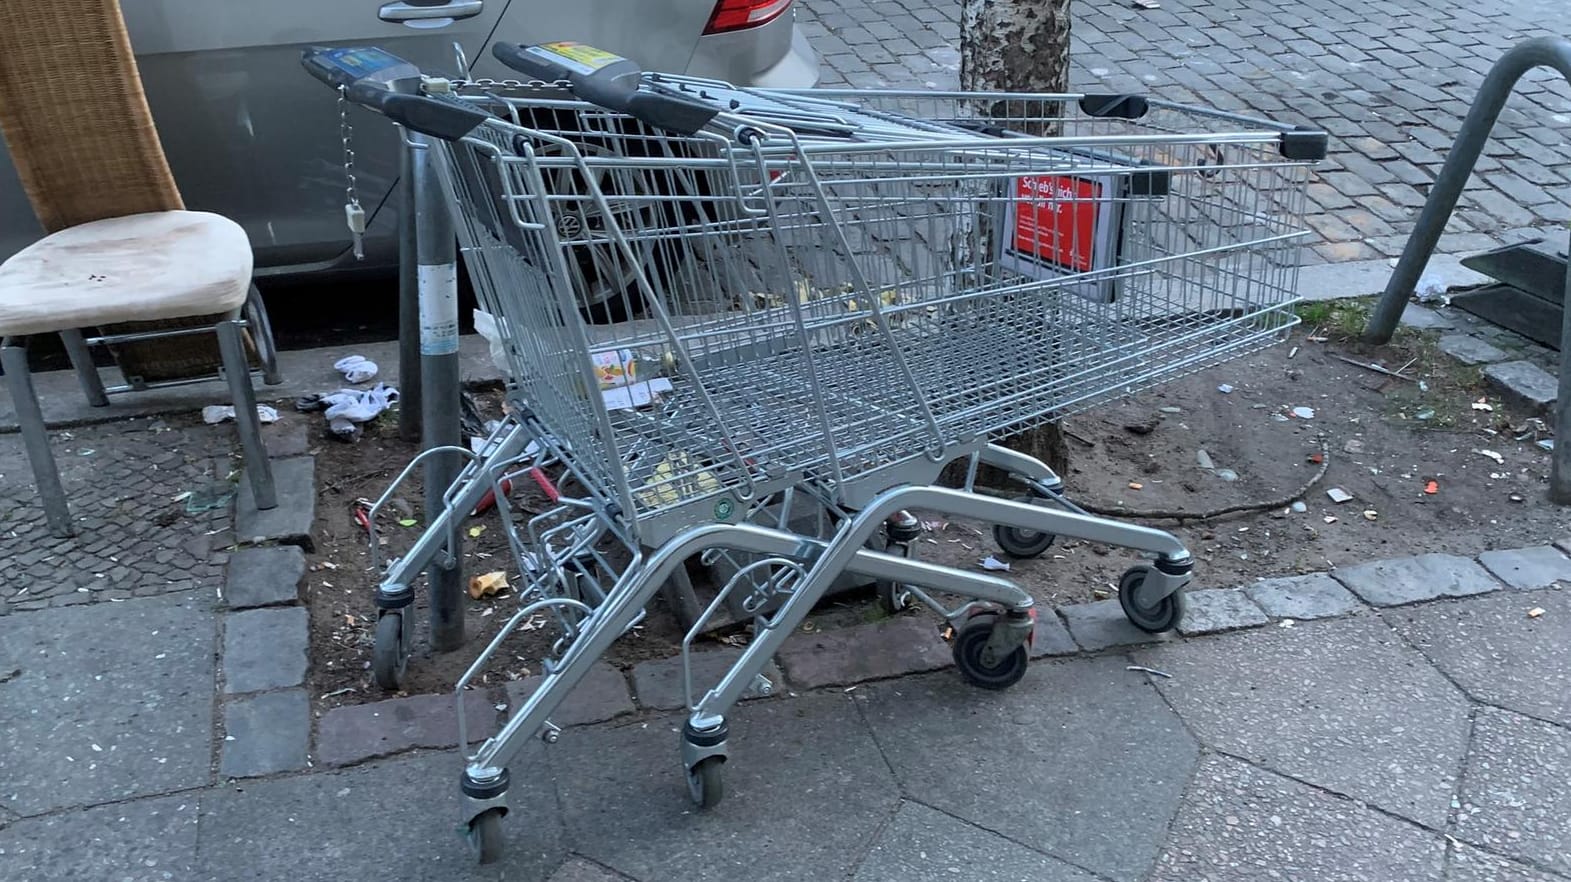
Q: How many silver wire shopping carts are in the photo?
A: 2